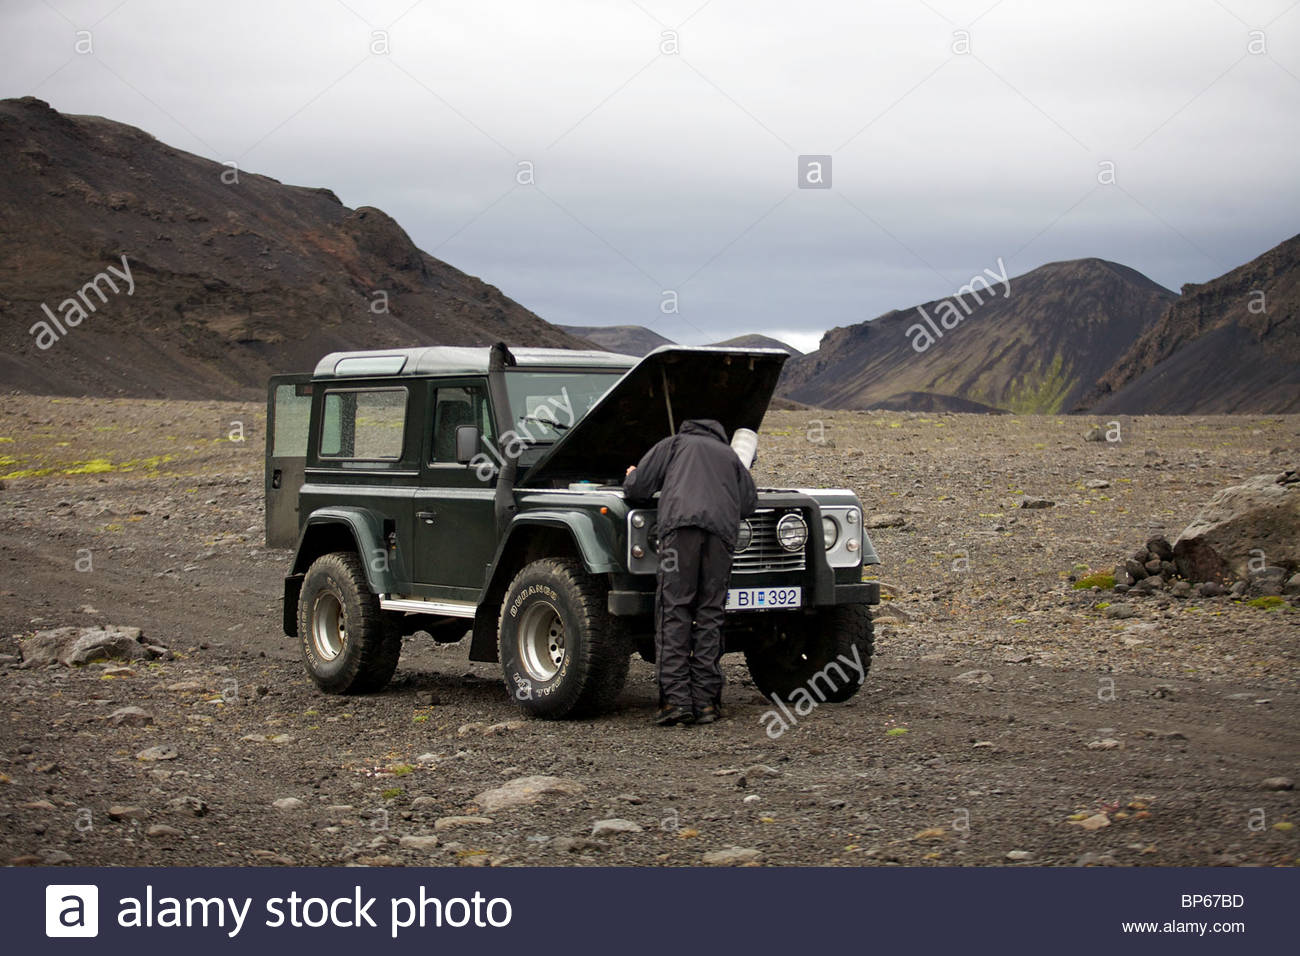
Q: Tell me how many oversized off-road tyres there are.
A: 3